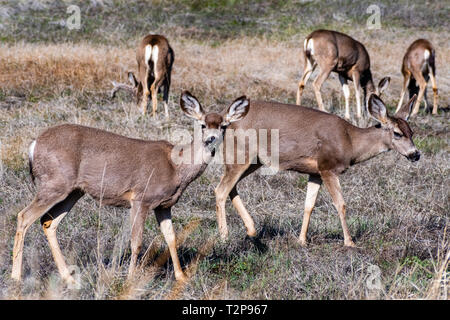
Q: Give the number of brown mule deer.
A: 5